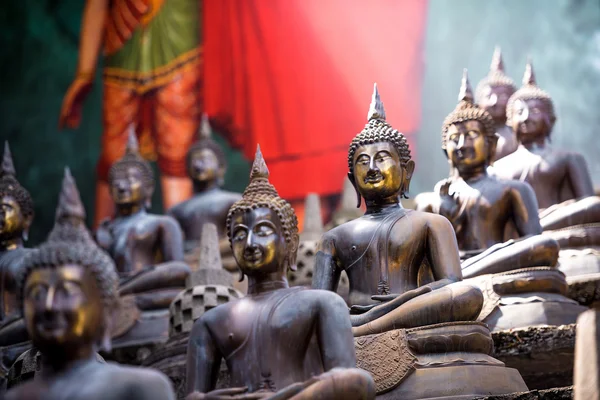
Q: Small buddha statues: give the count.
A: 9